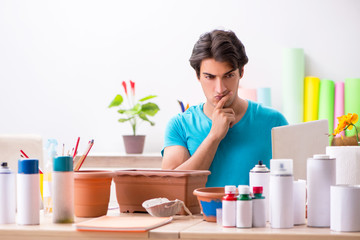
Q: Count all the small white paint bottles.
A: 3